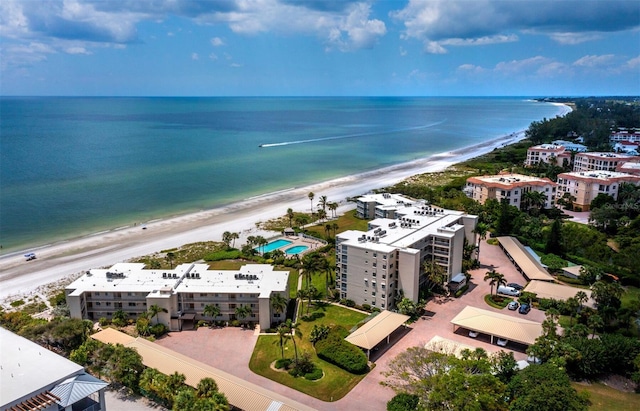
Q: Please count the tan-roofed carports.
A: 6